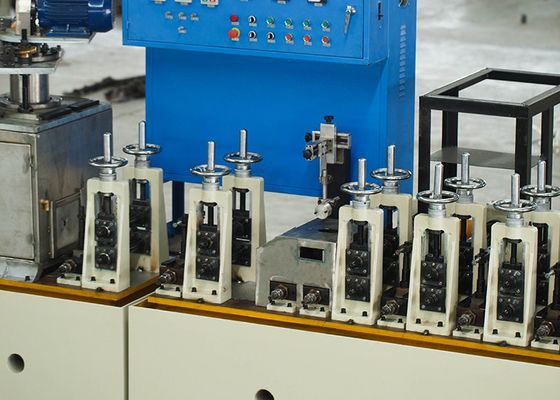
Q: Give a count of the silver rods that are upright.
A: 10